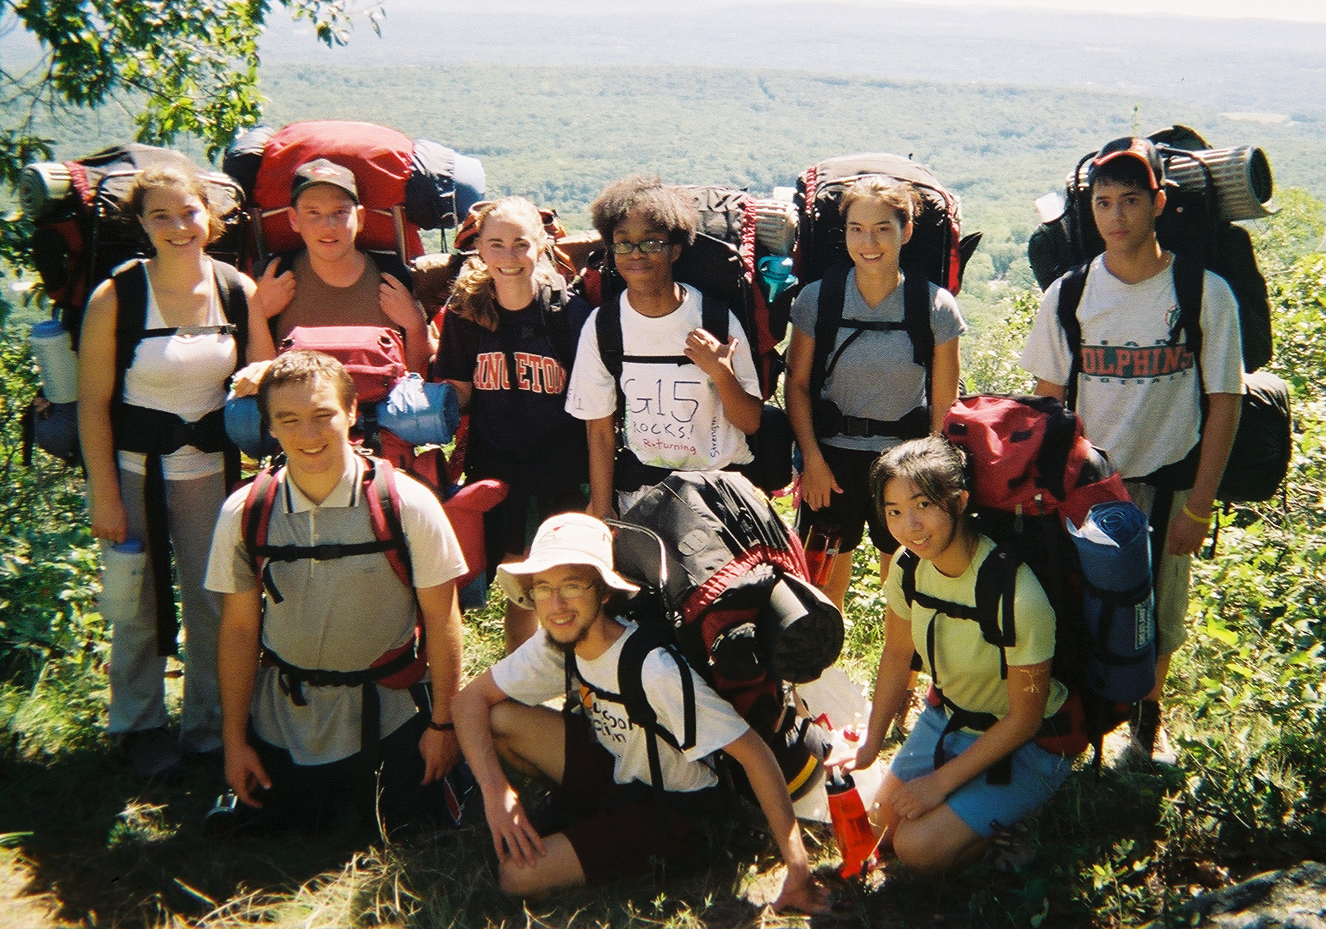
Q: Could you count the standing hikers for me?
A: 6